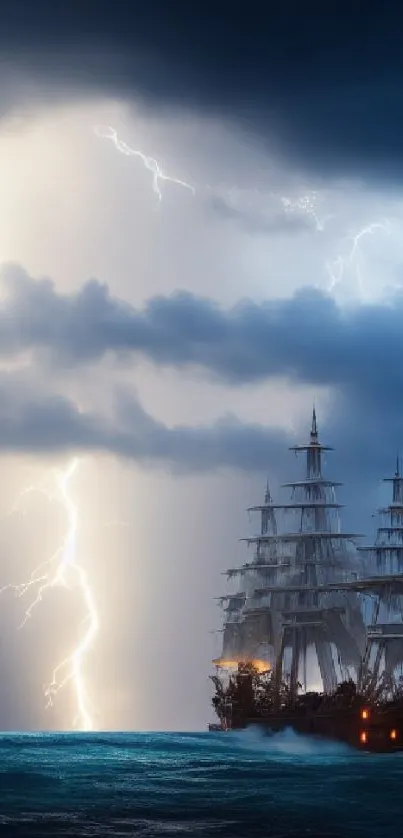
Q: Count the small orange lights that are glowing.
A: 3